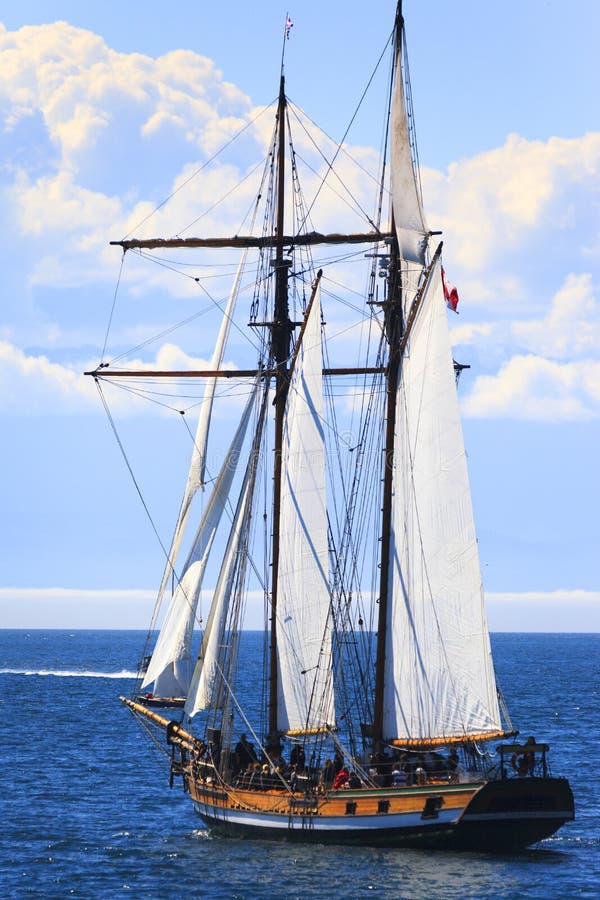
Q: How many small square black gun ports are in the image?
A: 3